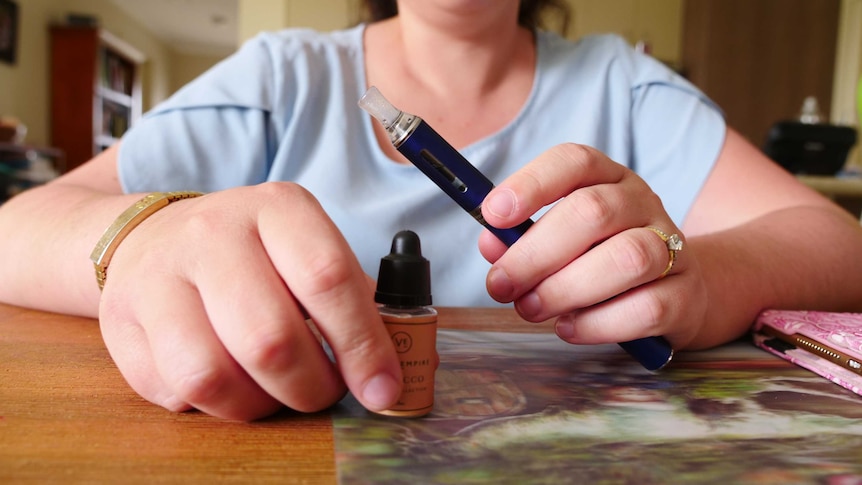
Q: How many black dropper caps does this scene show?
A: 1